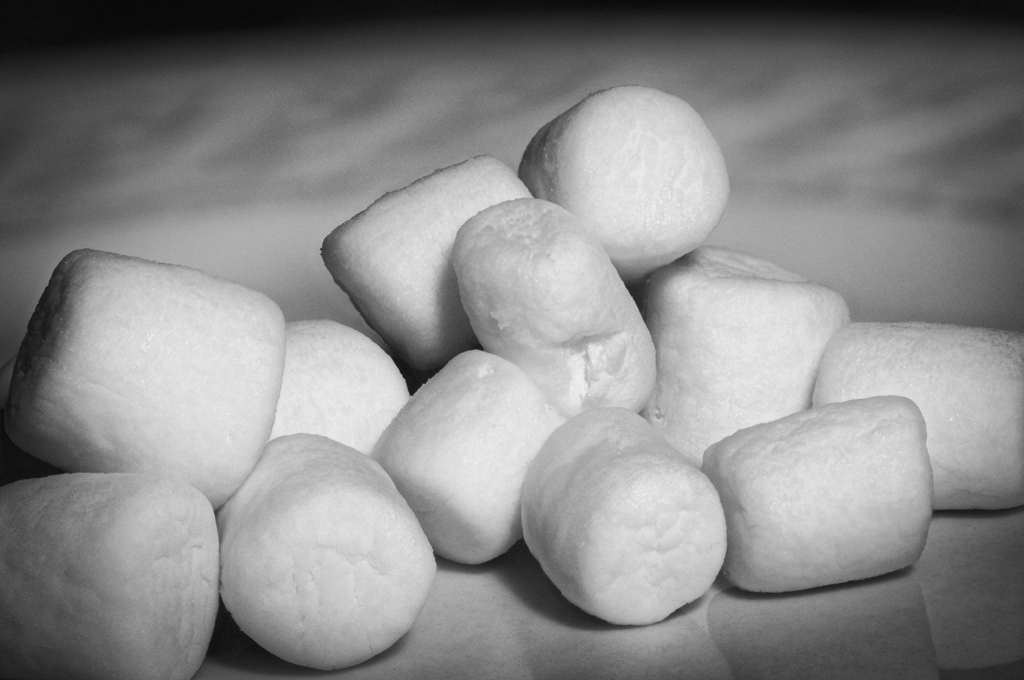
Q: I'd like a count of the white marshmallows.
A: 12